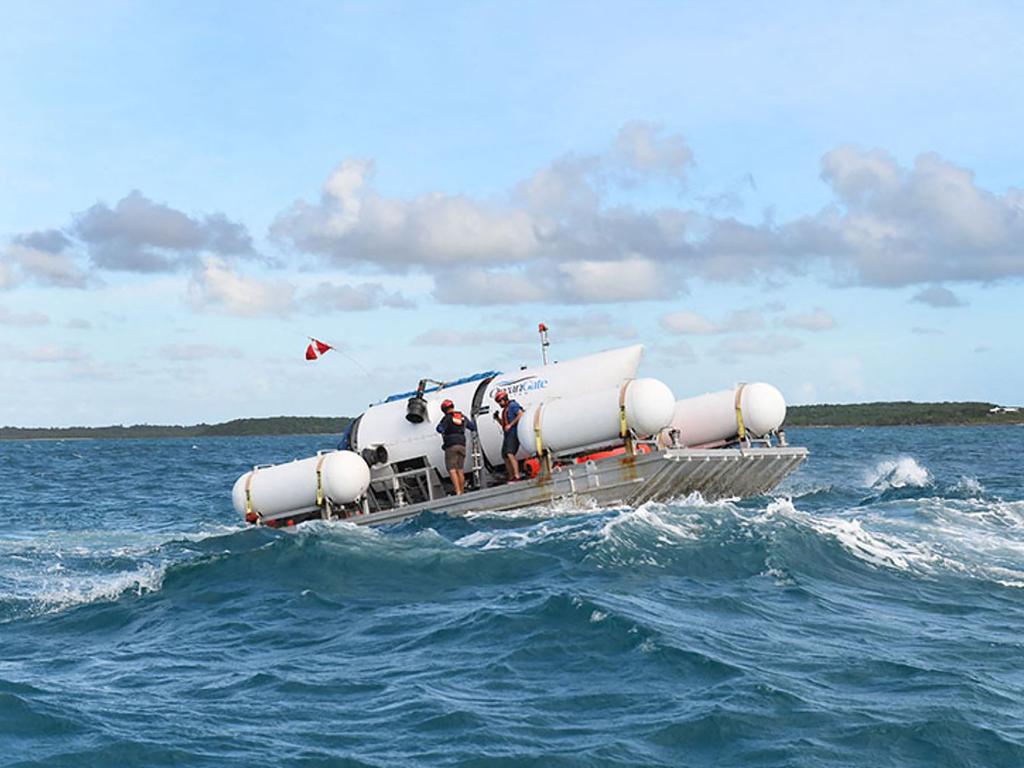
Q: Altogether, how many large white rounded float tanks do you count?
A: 3